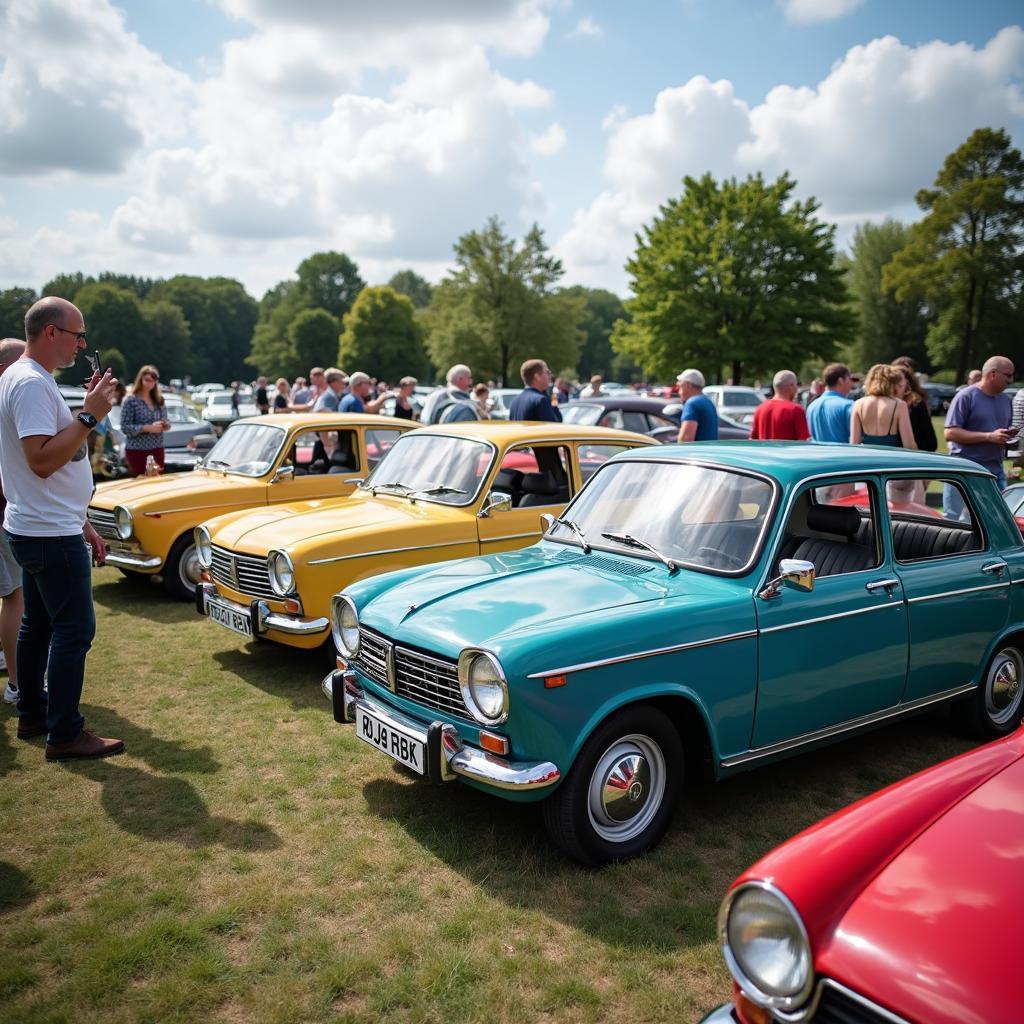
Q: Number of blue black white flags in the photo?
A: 0